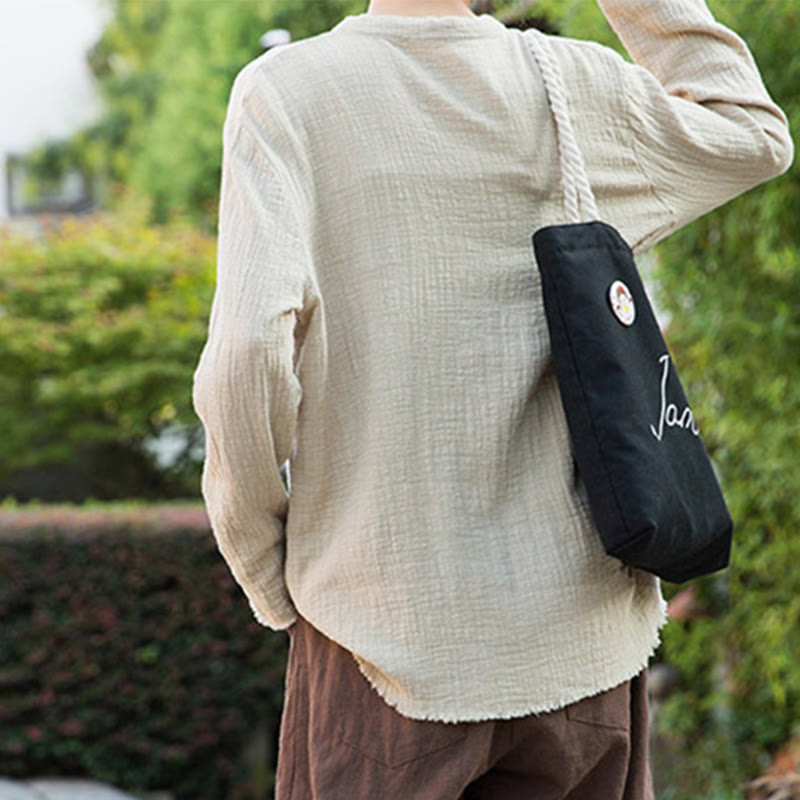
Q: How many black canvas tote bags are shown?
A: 1